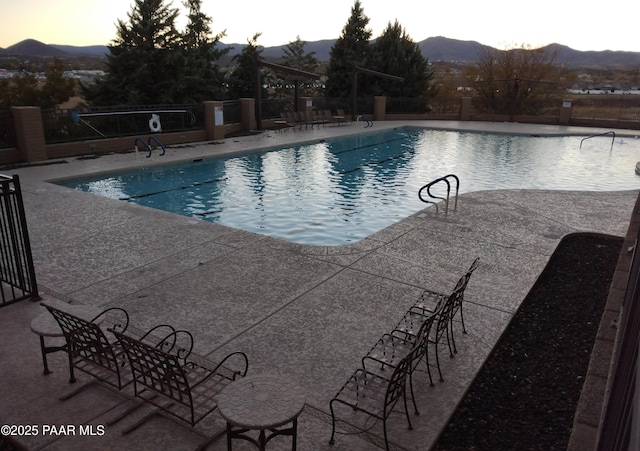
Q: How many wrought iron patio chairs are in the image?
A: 6